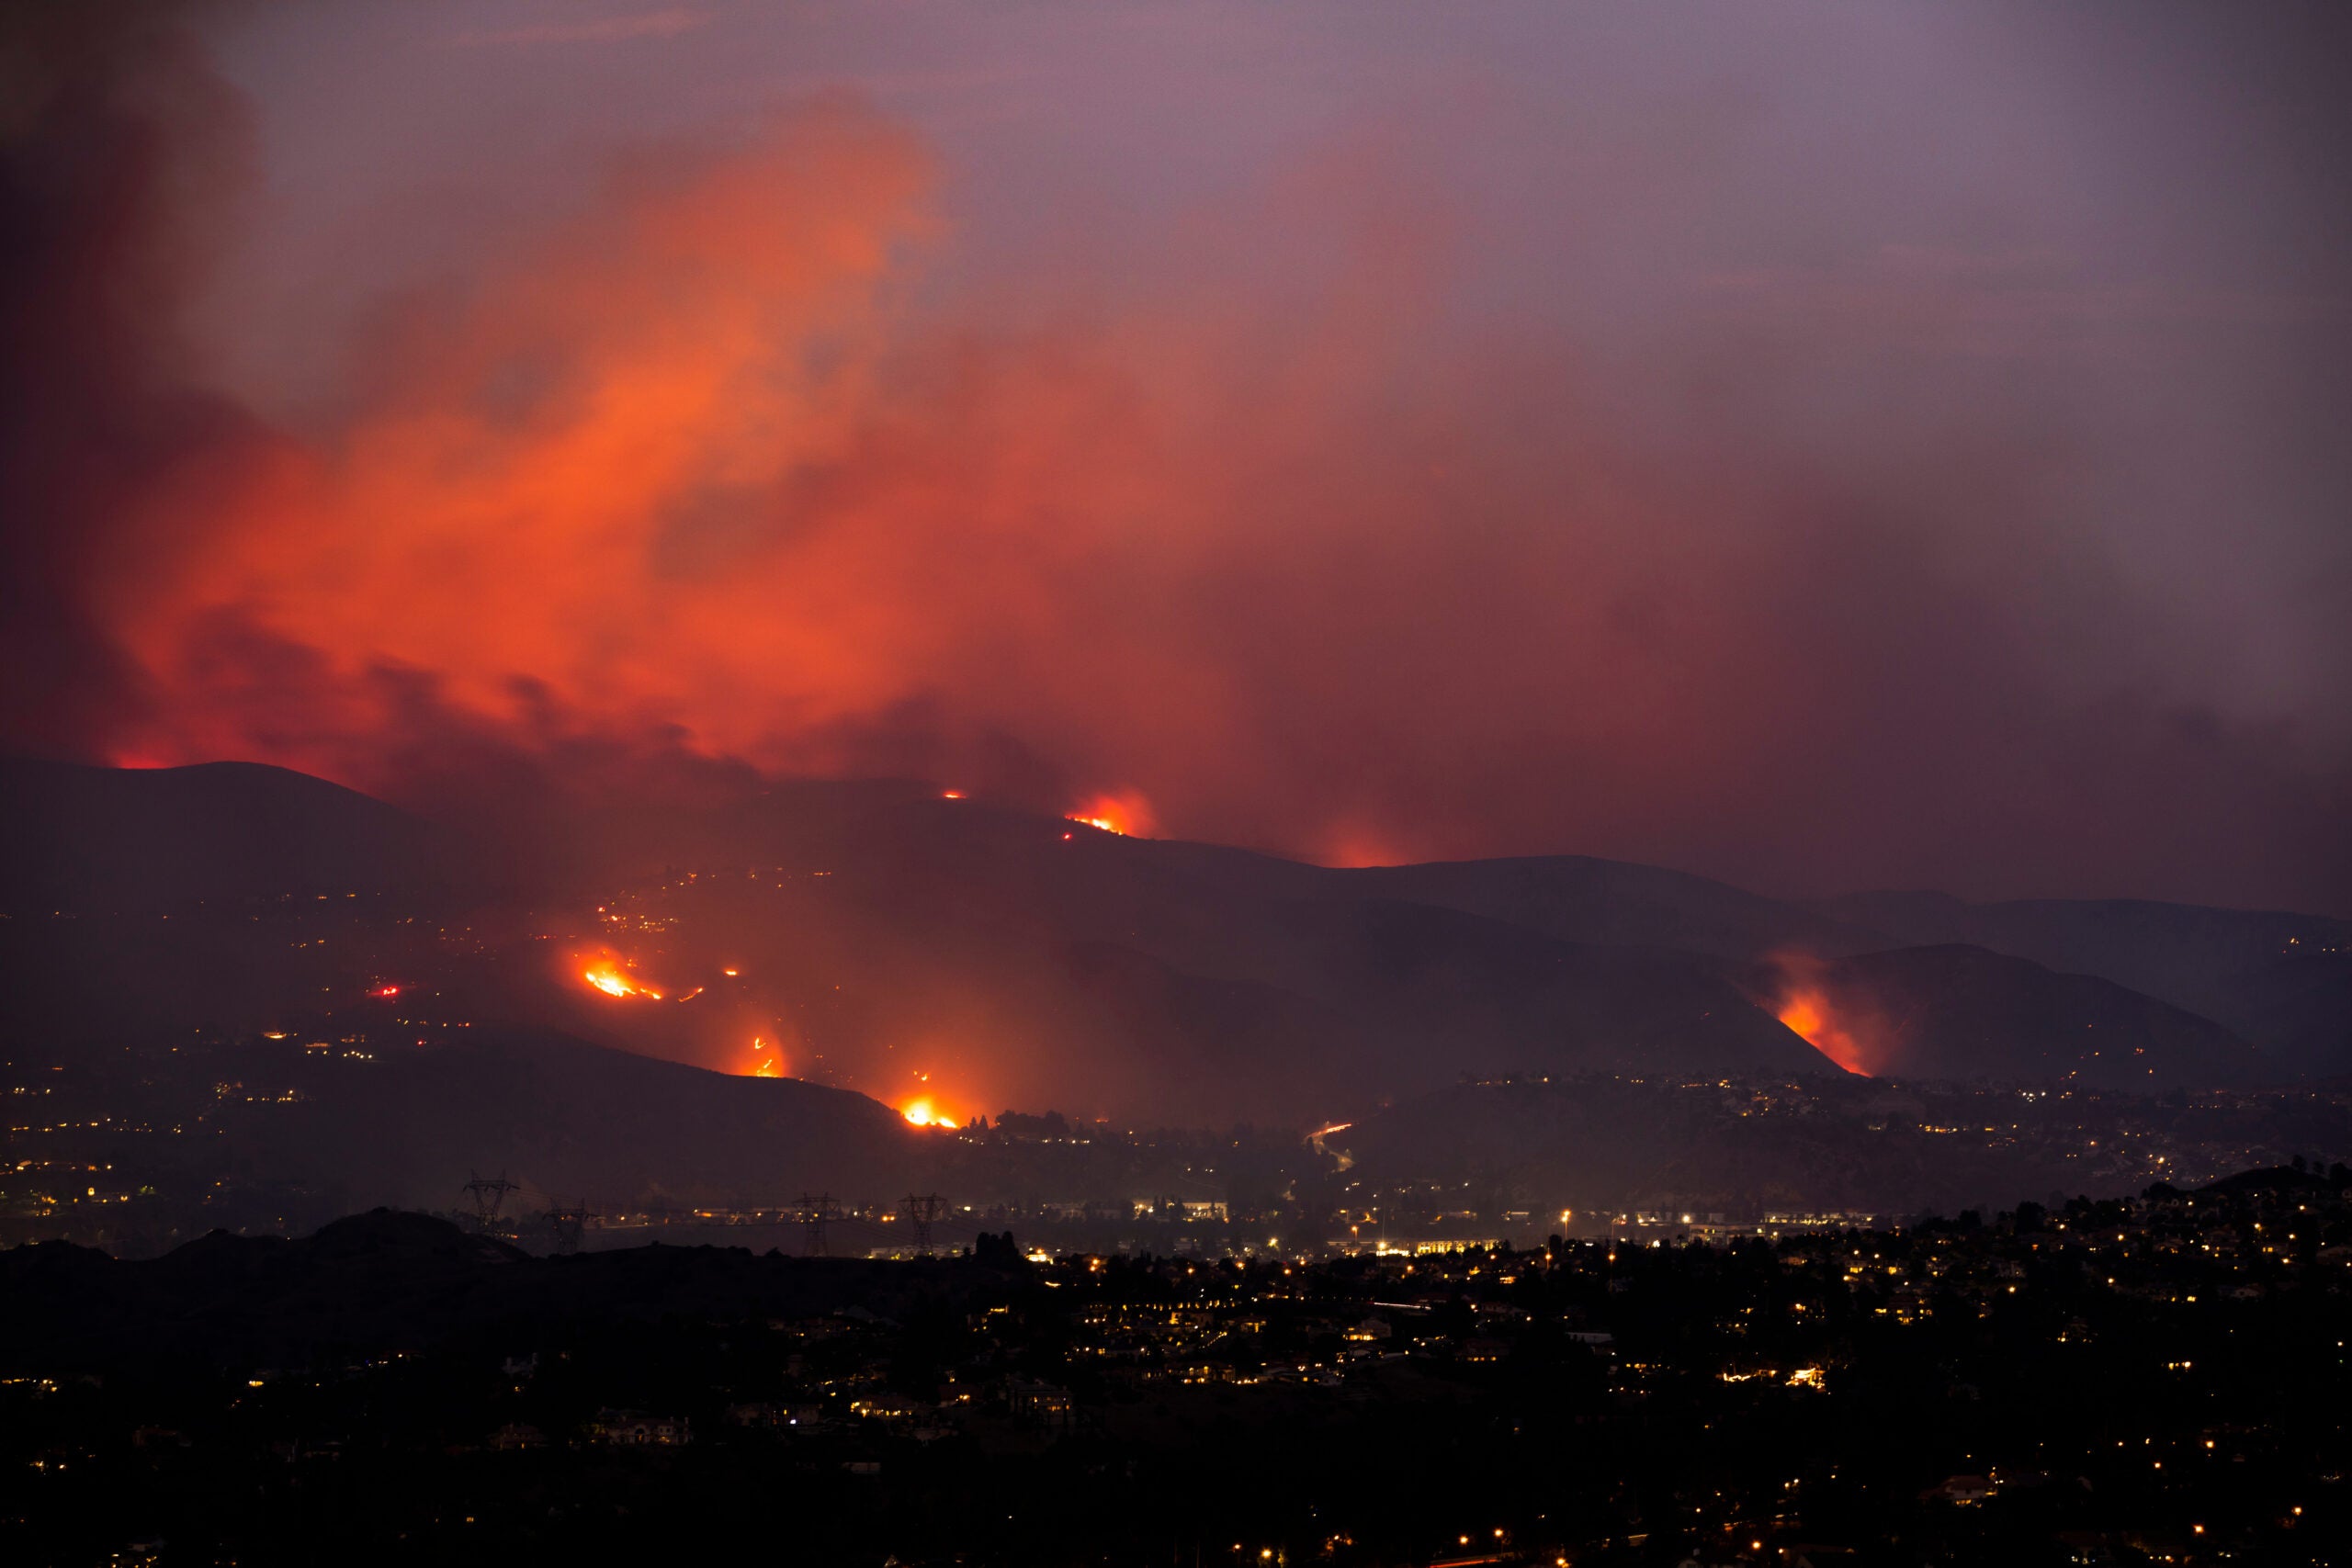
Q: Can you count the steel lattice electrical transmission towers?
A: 4